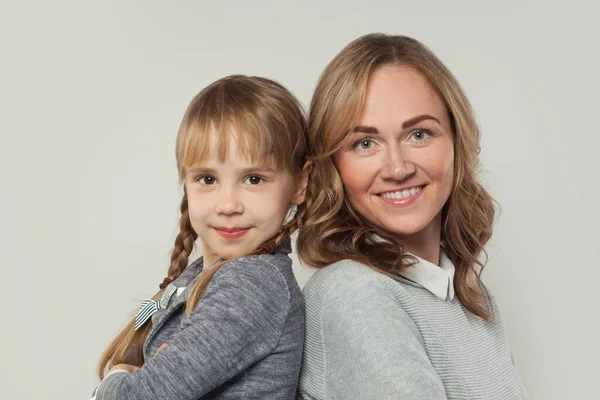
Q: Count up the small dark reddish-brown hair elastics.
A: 2